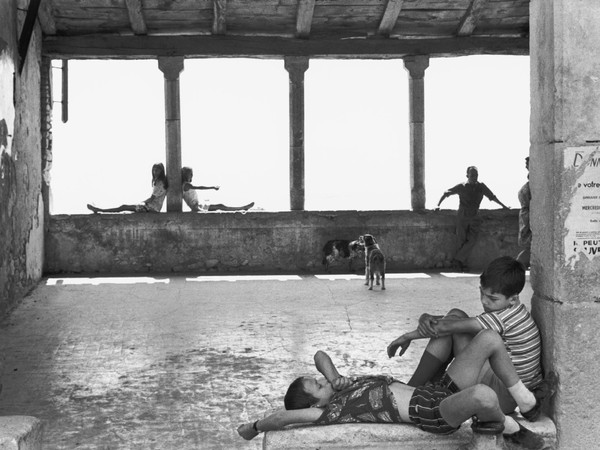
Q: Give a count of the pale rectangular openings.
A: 4